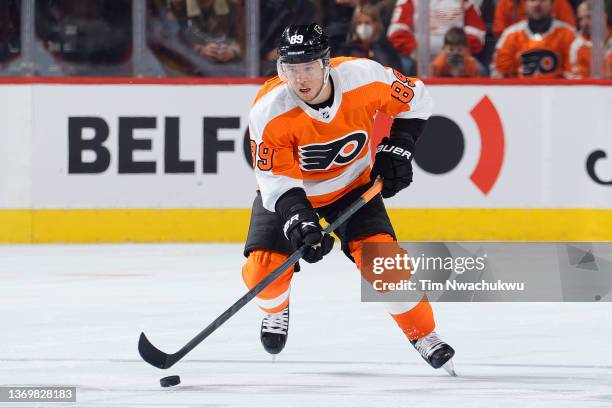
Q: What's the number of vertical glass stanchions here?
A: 5